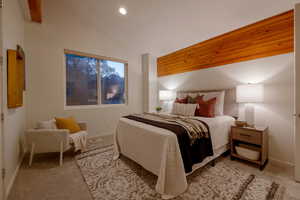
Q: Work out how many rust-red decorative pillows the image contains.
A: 2